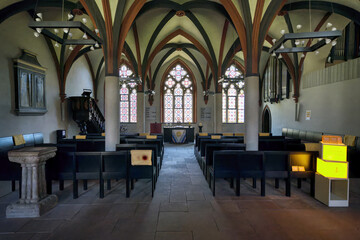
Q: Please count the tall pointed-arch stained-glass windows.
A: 3